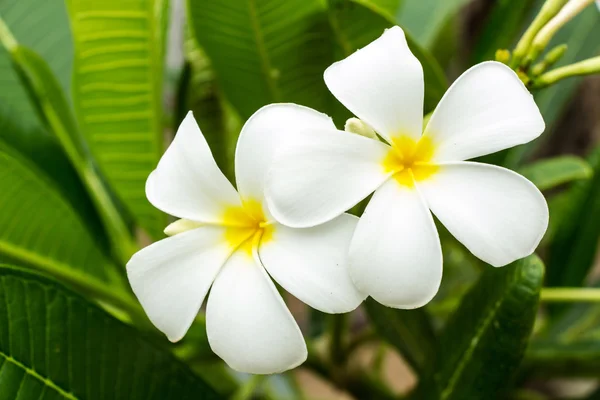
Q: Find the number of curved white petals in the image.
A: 10